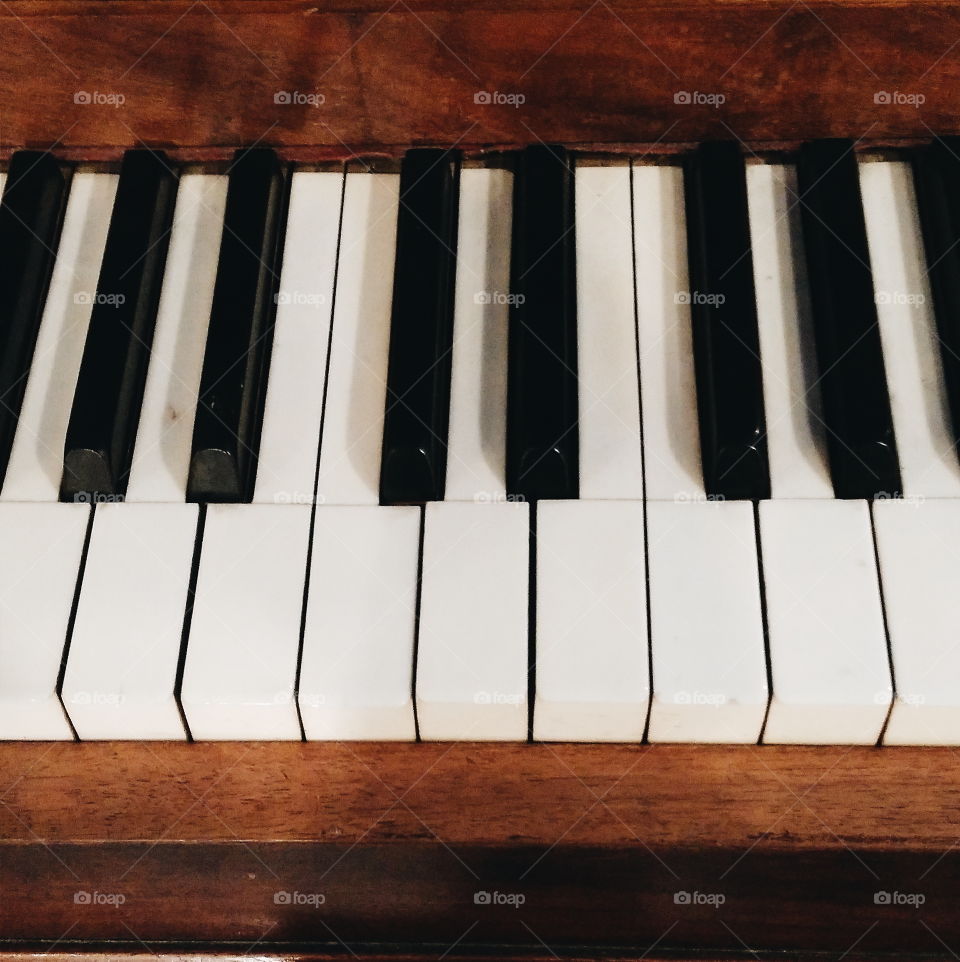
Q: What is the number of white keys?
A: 9